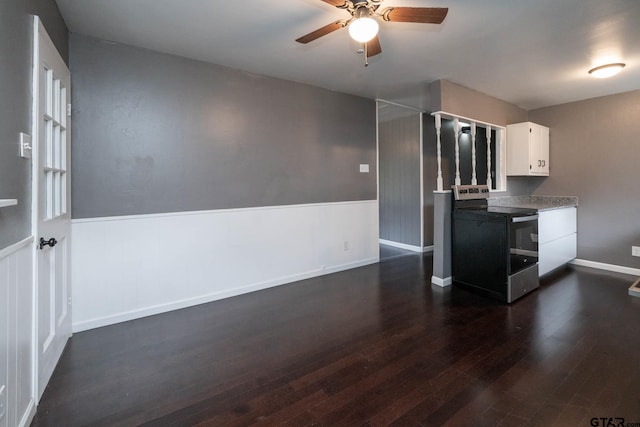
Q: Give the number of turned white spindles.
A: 4